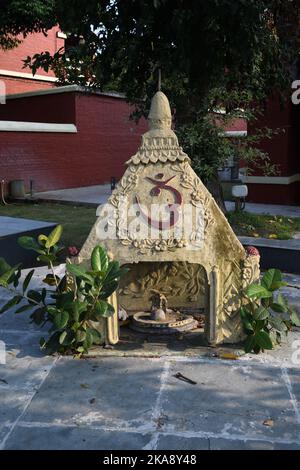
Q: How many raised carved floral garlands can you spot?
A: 1